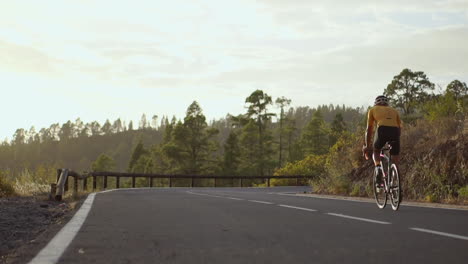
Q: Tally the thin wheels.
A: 2